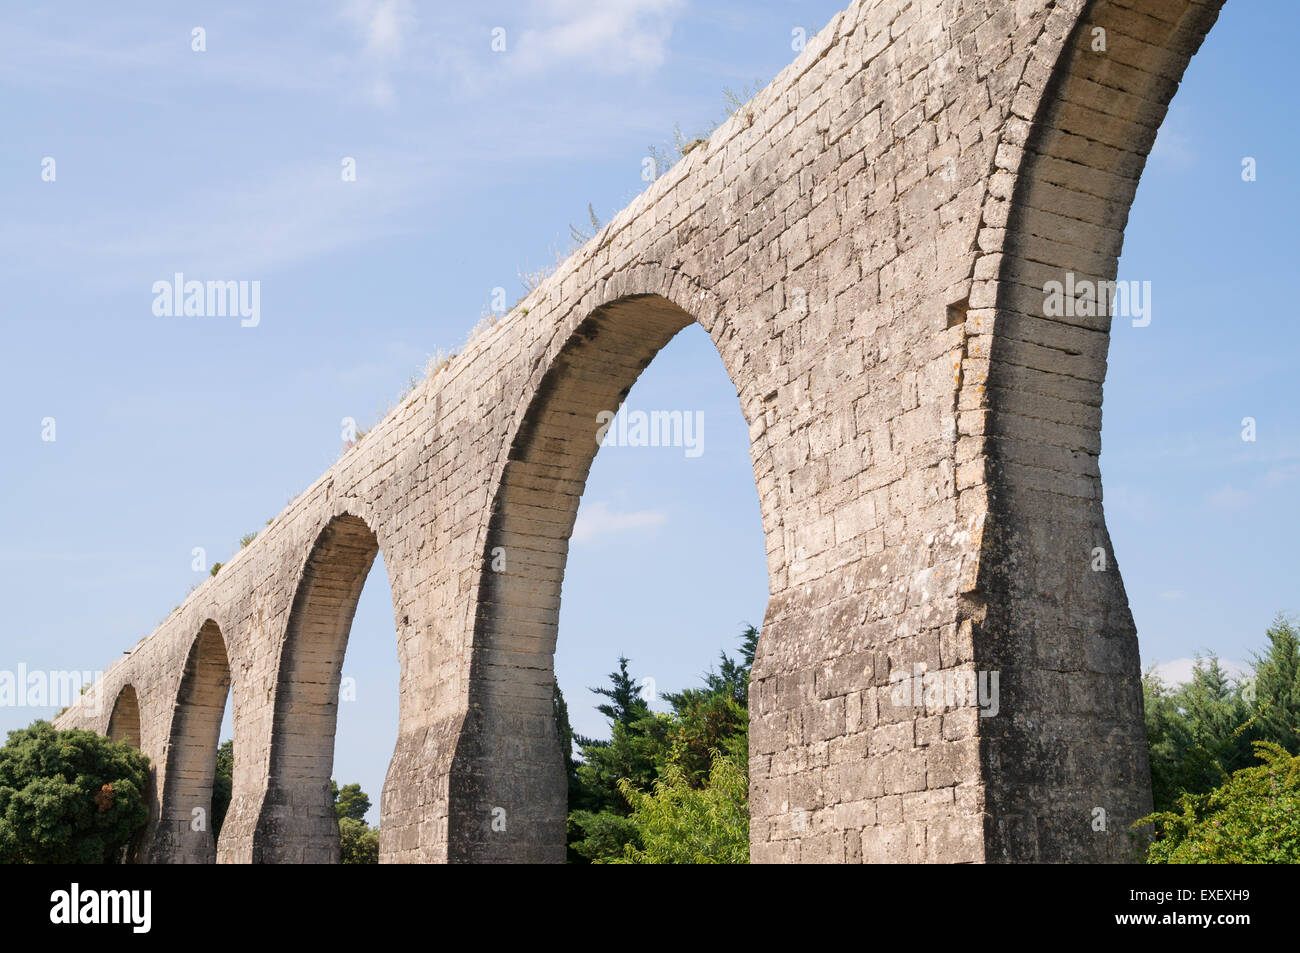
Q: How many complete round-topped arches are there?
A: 4